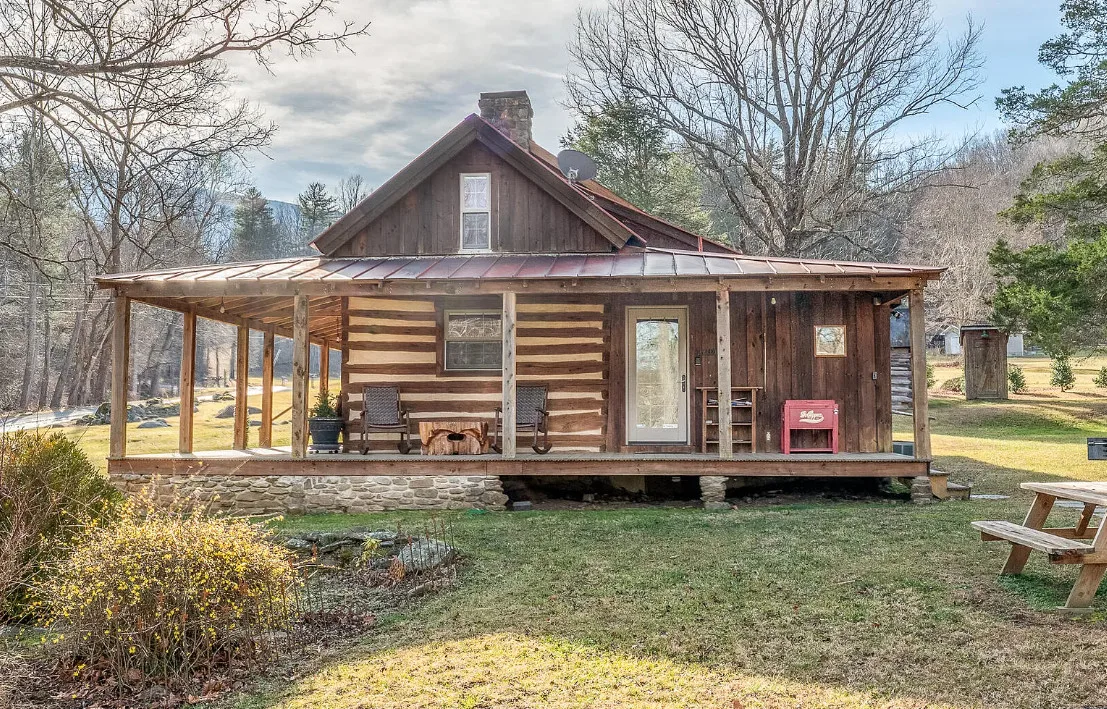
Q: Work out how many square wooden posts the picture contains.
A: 9